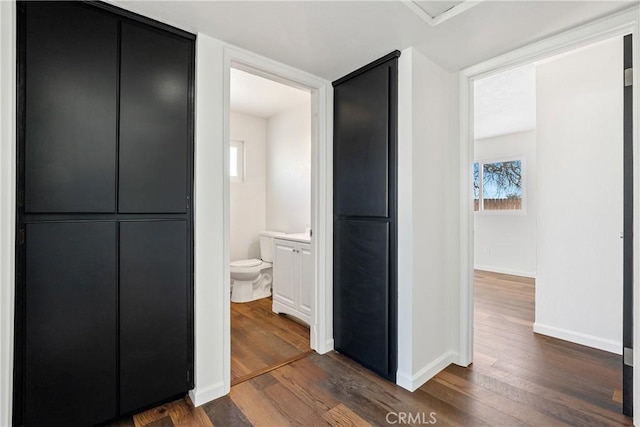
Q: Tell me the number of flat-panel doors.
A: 6